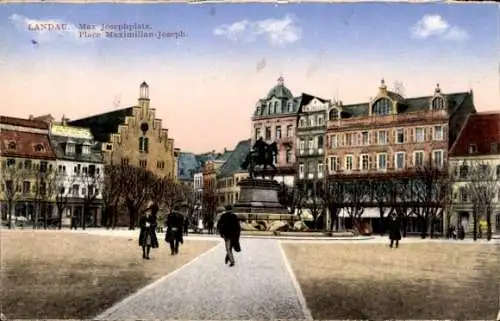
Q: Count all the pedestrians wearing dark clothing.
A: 4